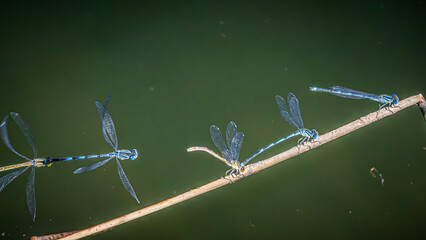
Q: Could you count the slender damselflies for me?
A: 5